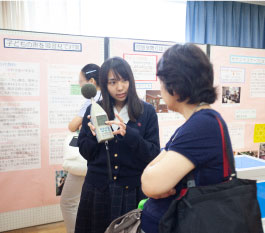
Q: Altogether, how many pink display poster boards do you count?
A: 3